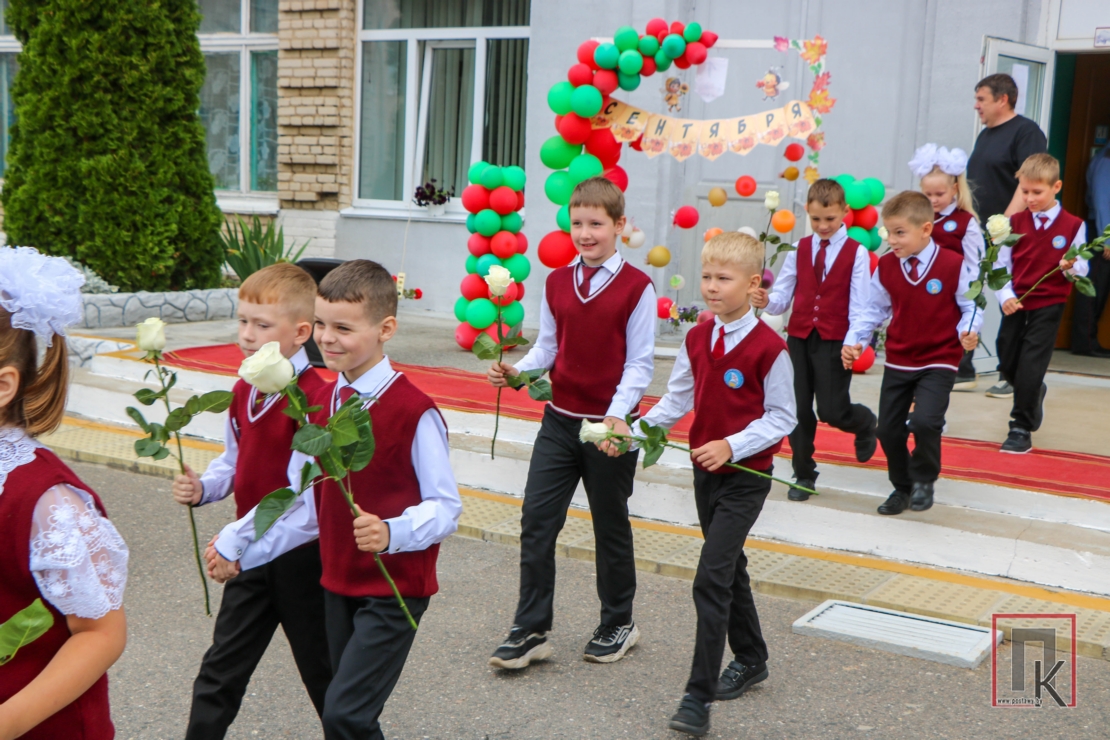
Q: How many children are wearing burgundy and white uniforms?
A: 9